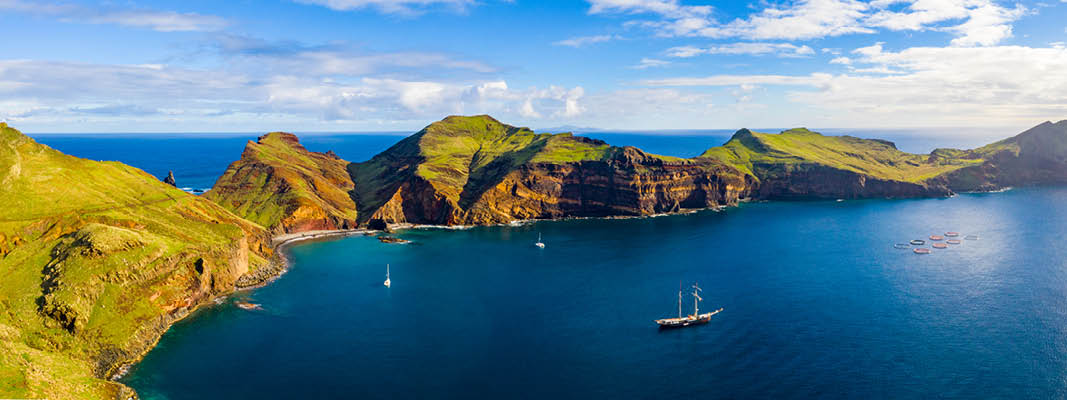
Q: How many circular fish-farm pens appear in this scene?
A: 8